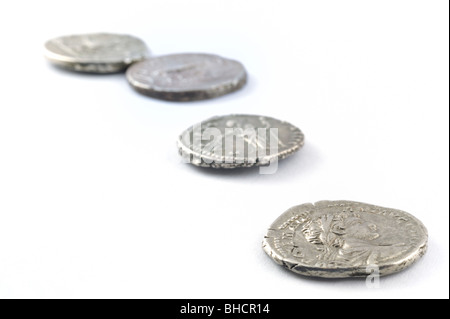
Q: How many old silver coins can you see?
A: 4